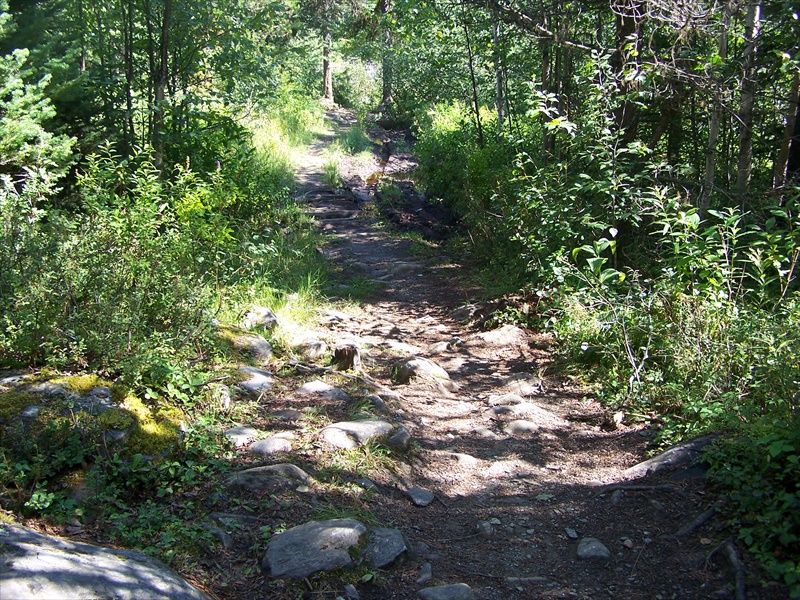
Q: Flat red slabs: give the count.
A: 0